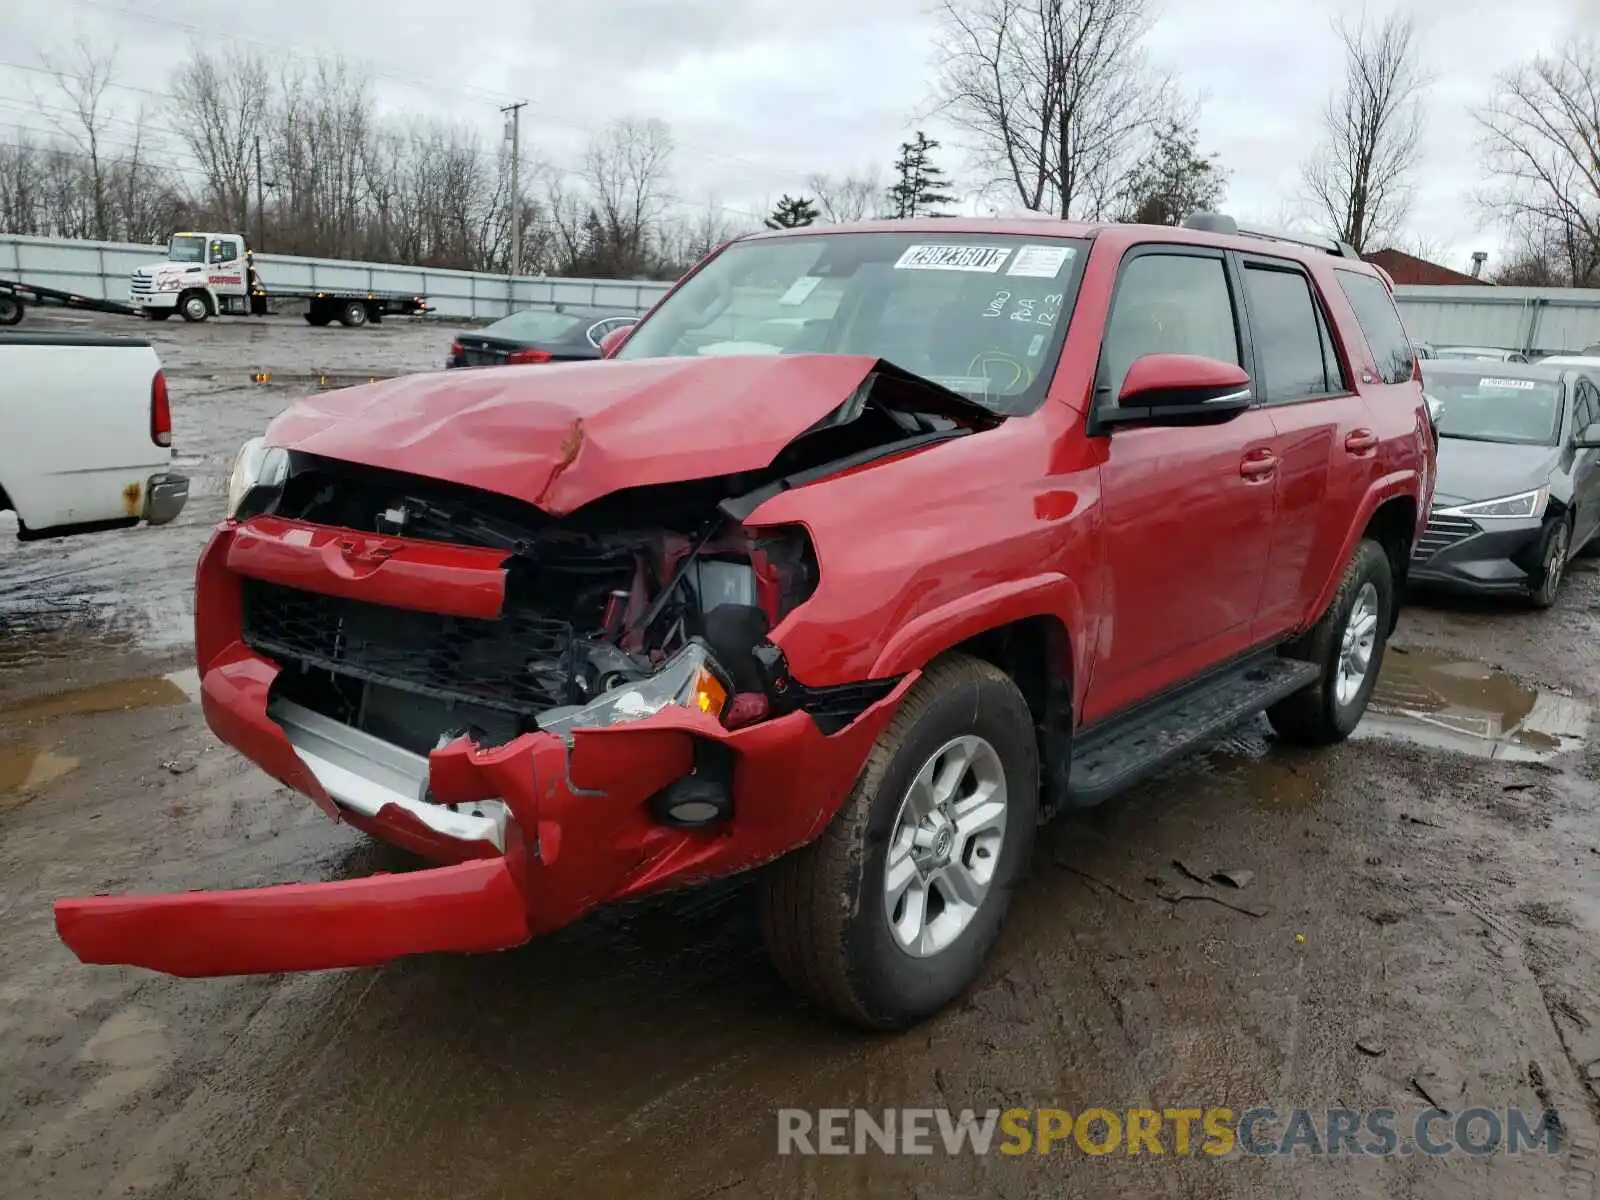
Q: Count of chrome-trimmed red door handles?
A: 2